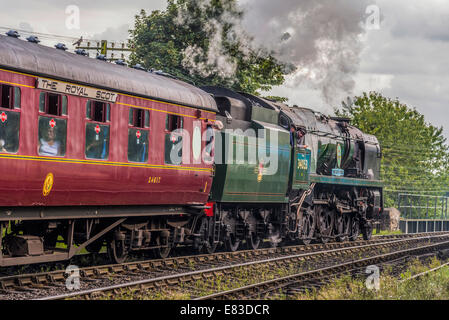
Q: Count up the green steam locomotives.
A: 1